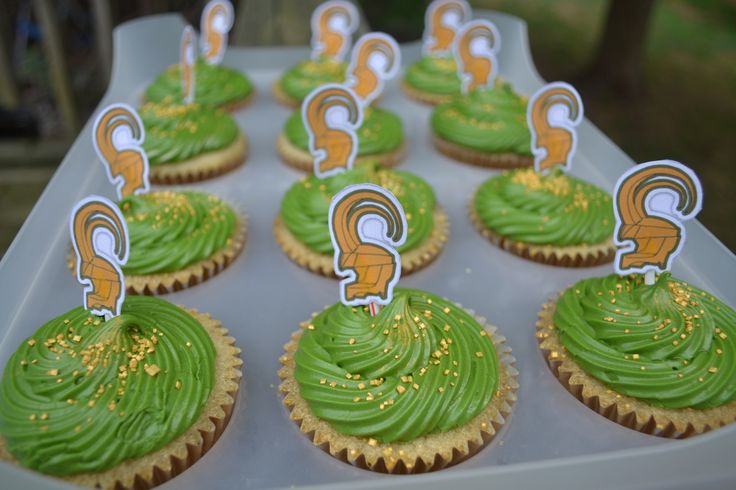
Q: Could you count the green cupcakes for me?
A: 12